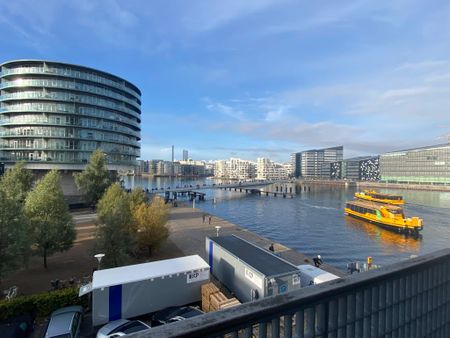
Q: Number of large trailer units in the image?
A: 2